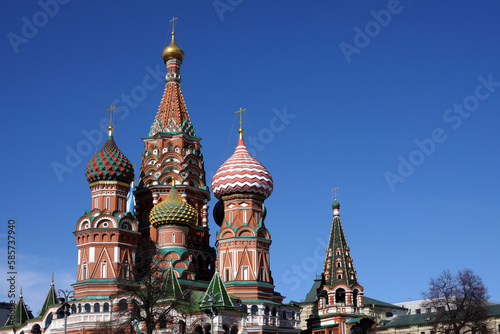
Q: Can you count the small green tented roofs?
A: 4